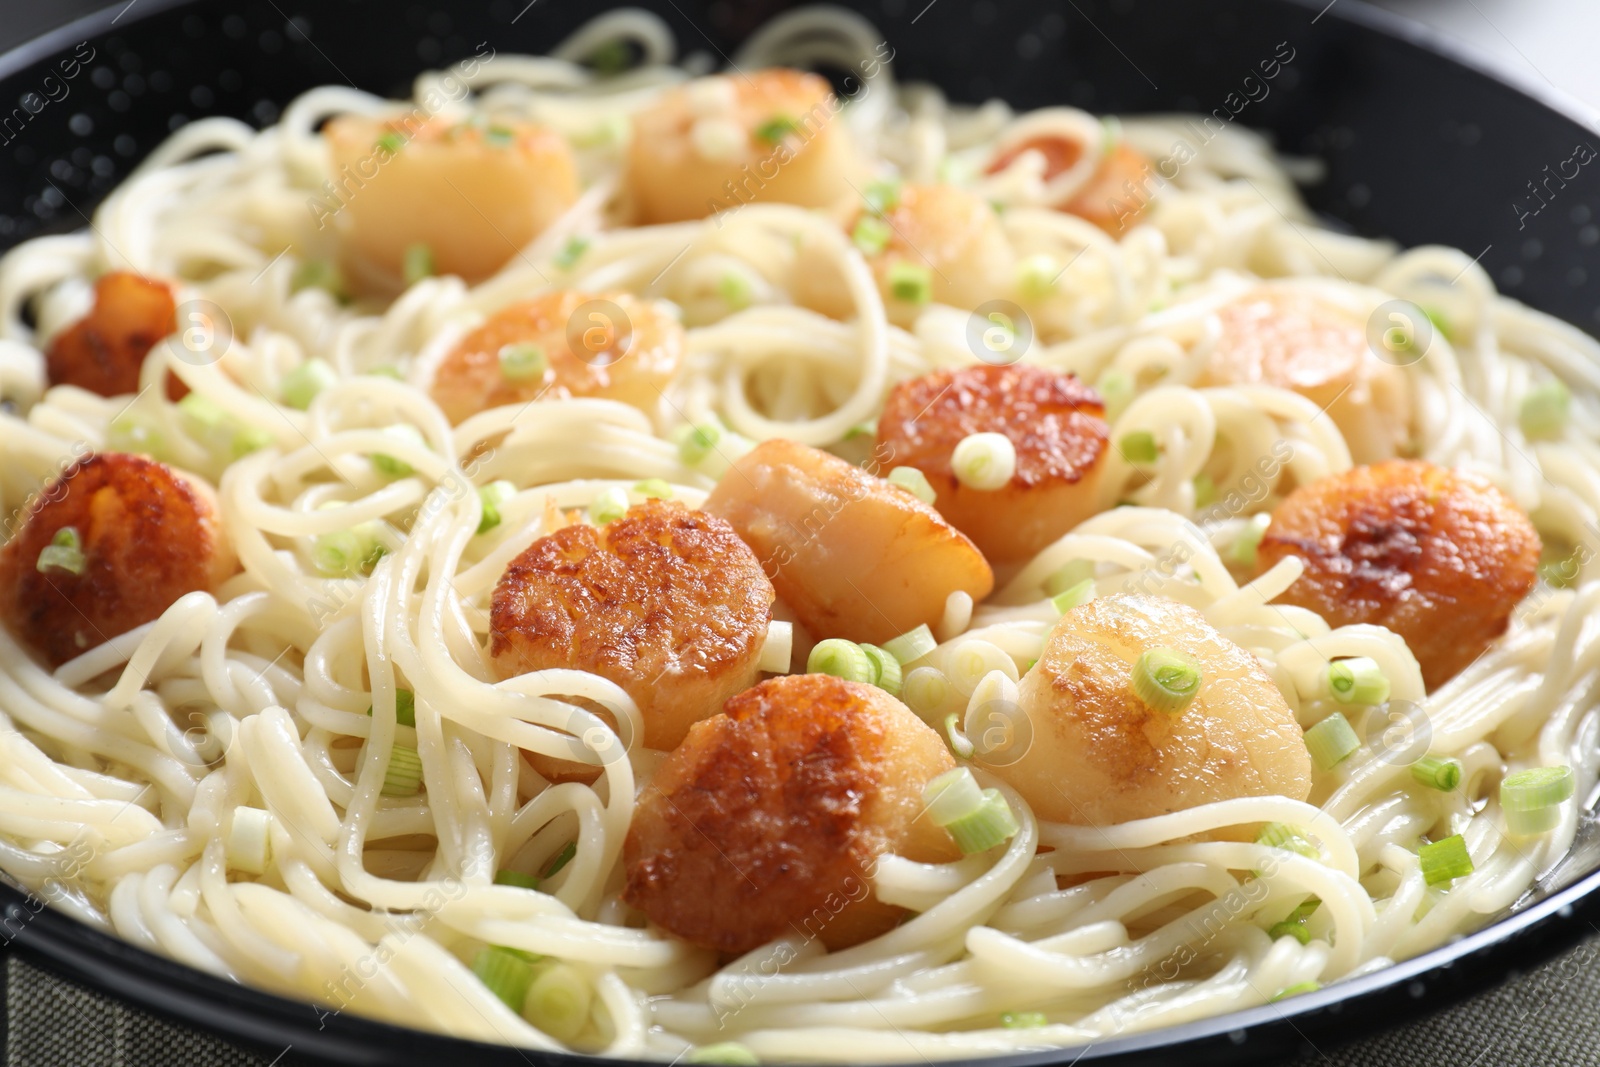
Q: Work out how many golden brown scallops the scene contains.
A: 14